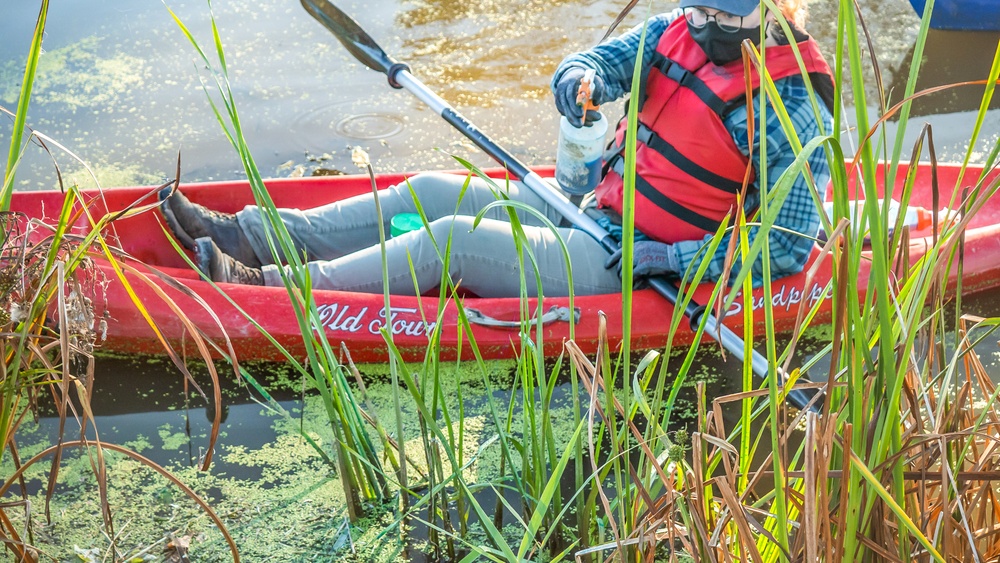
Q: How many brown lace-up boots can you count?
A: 2